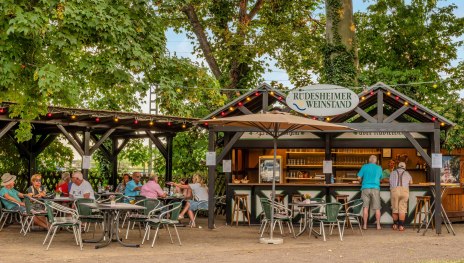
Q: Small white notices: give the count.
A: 5